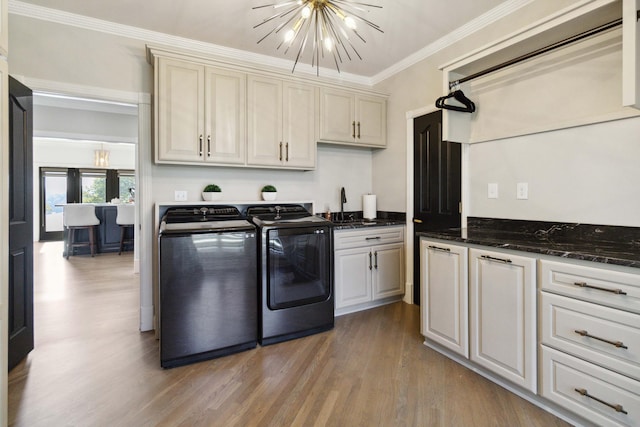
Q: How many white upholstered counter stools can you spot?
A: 2